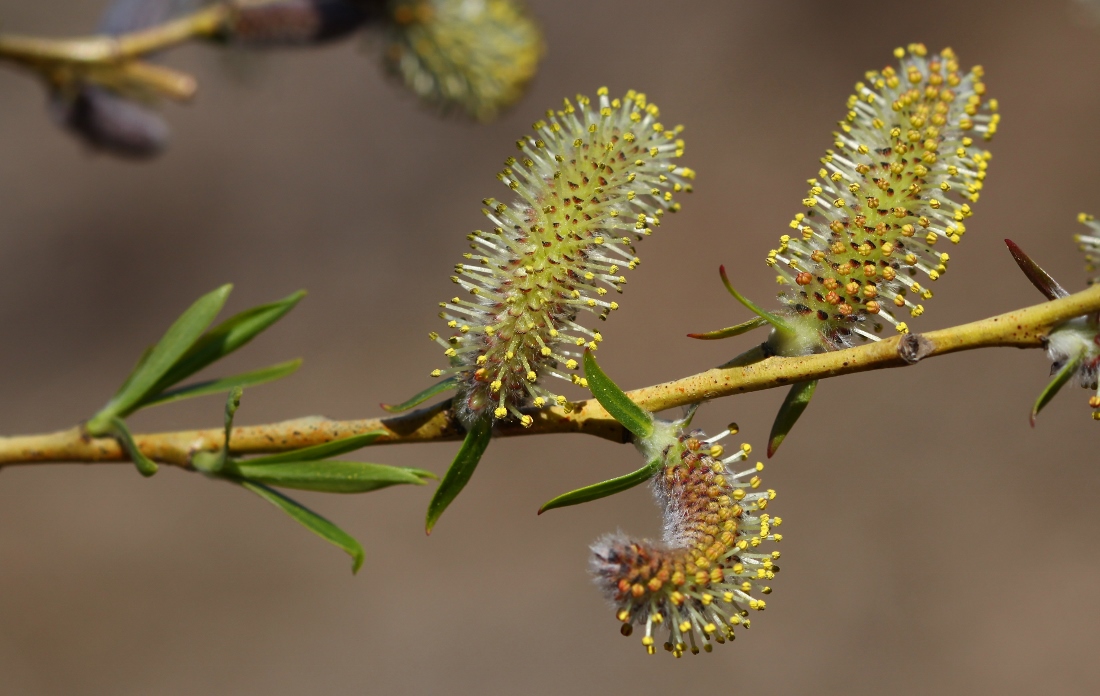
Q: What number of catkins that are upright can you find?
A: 2